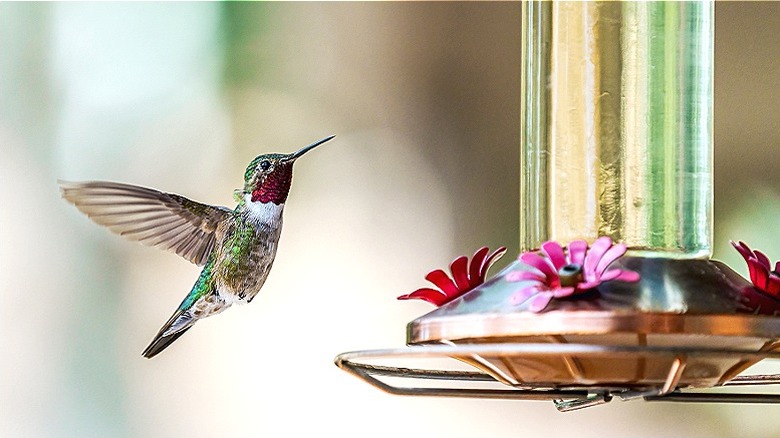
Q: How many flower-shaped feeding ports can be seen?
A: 3